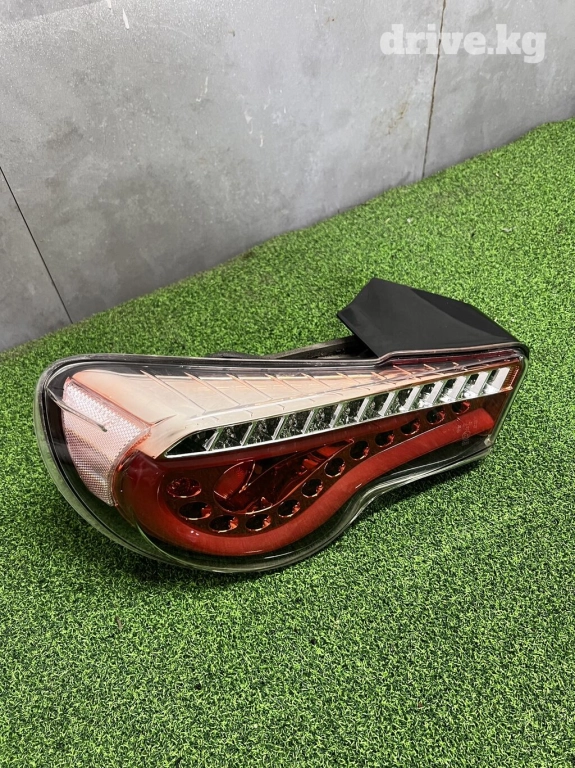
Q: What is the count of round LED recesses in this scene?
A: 12